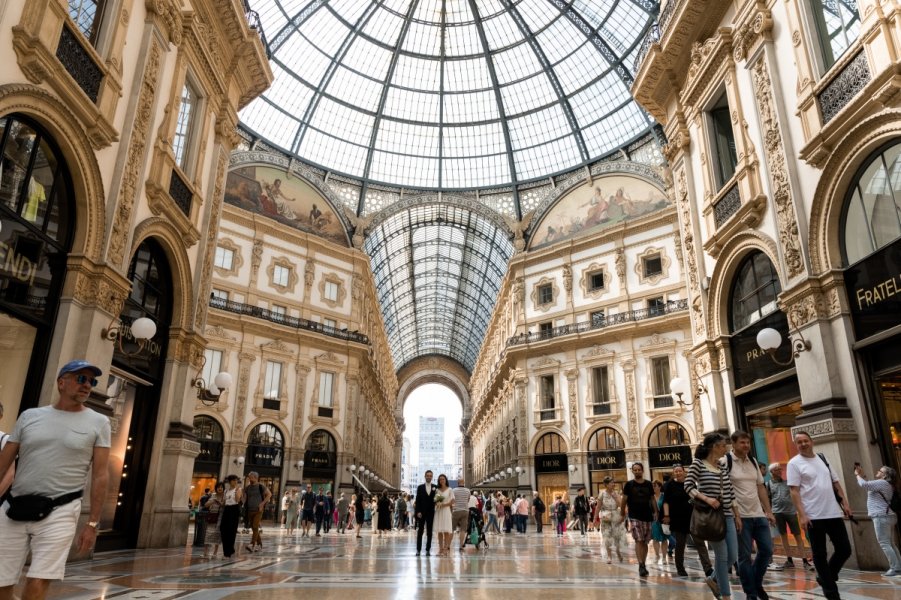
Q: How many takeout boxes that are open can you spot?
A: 0